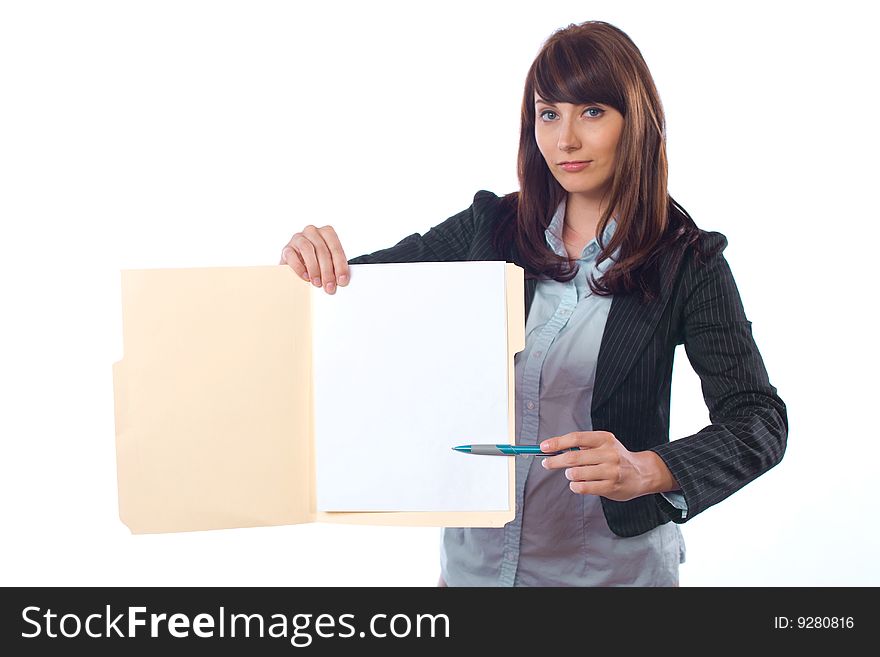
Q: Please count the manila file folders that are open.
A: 1